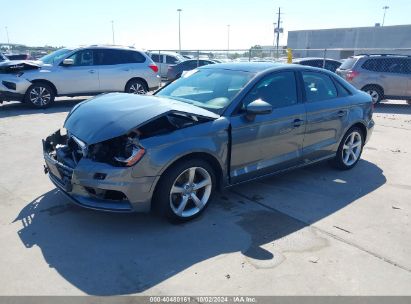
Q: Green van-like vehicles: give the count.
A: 0